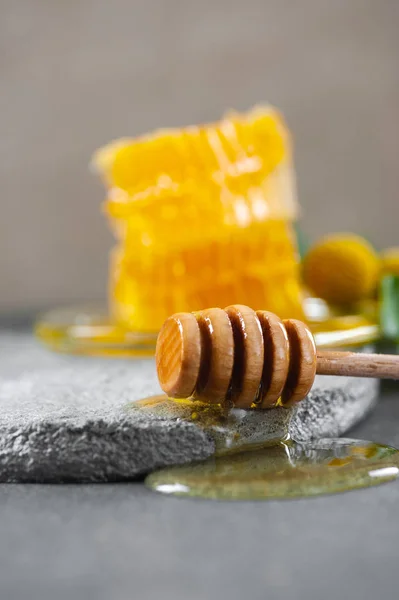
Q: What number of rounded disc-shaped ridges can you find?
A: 5